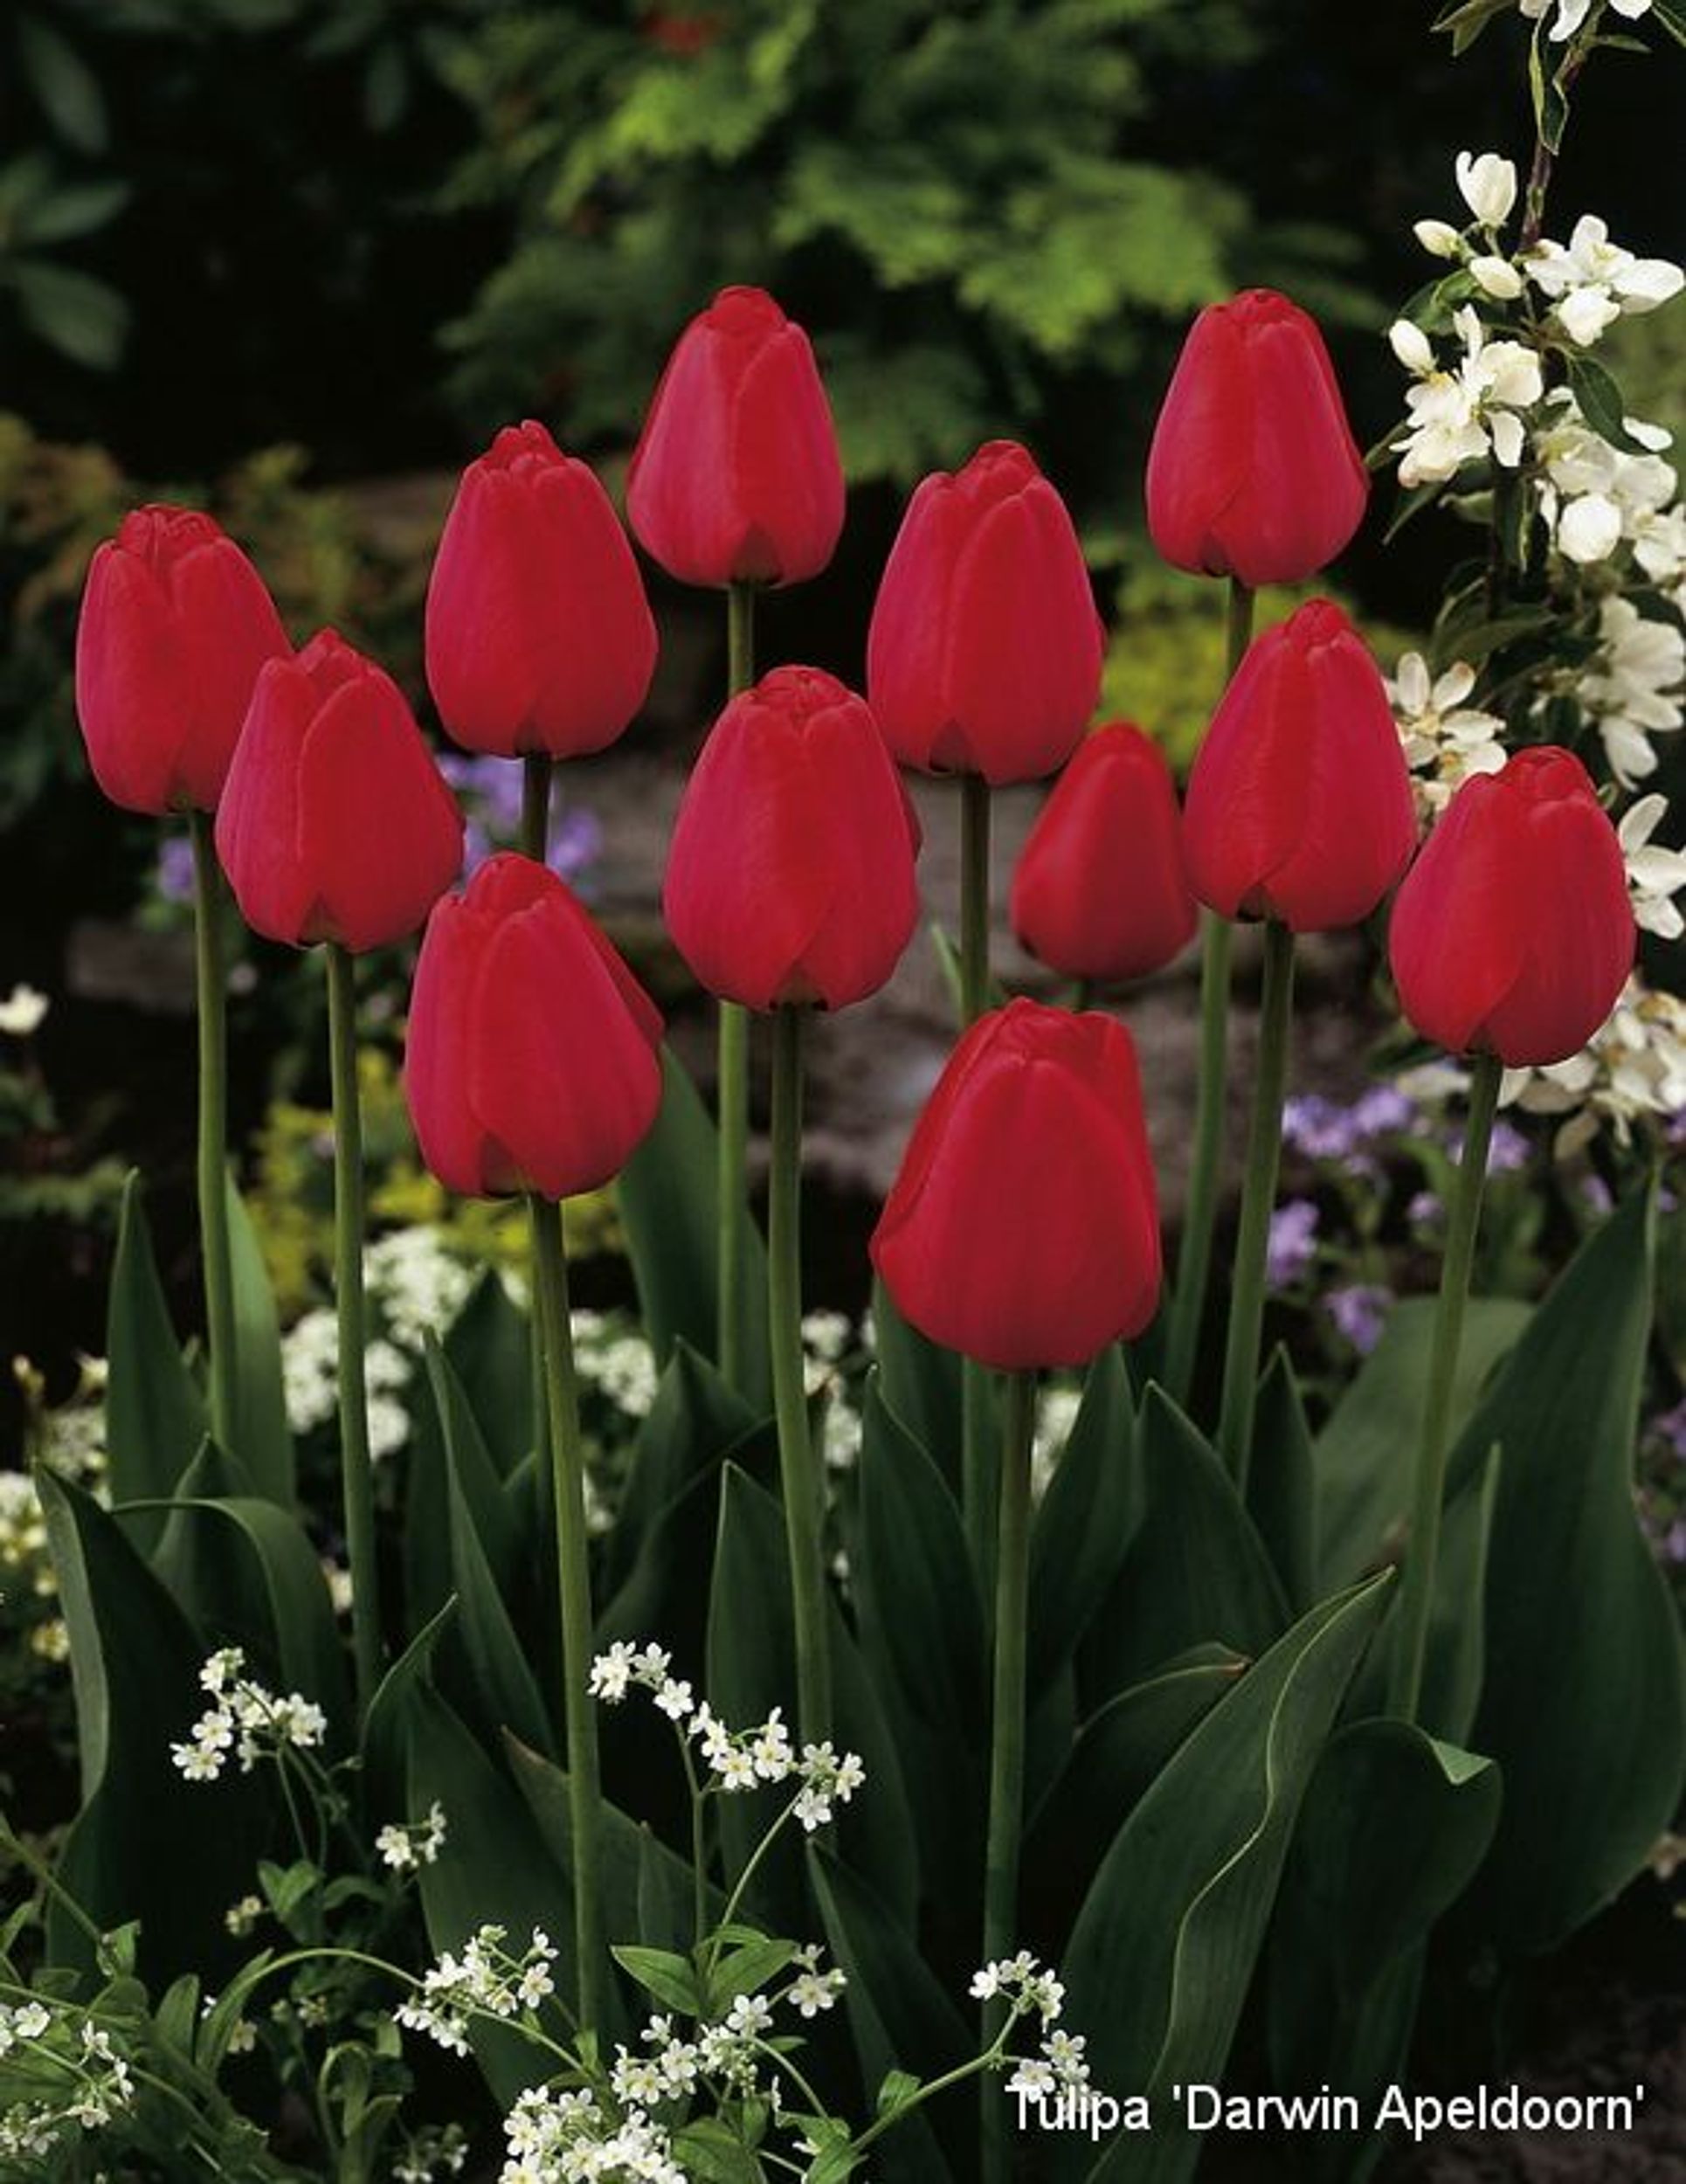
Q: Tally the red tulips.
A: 12